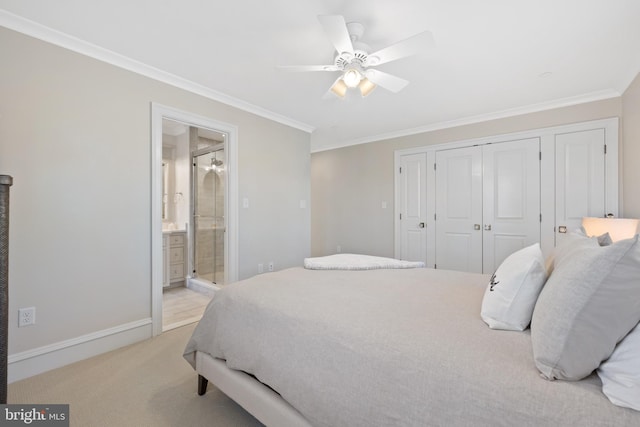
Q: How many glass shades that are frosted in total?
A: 3